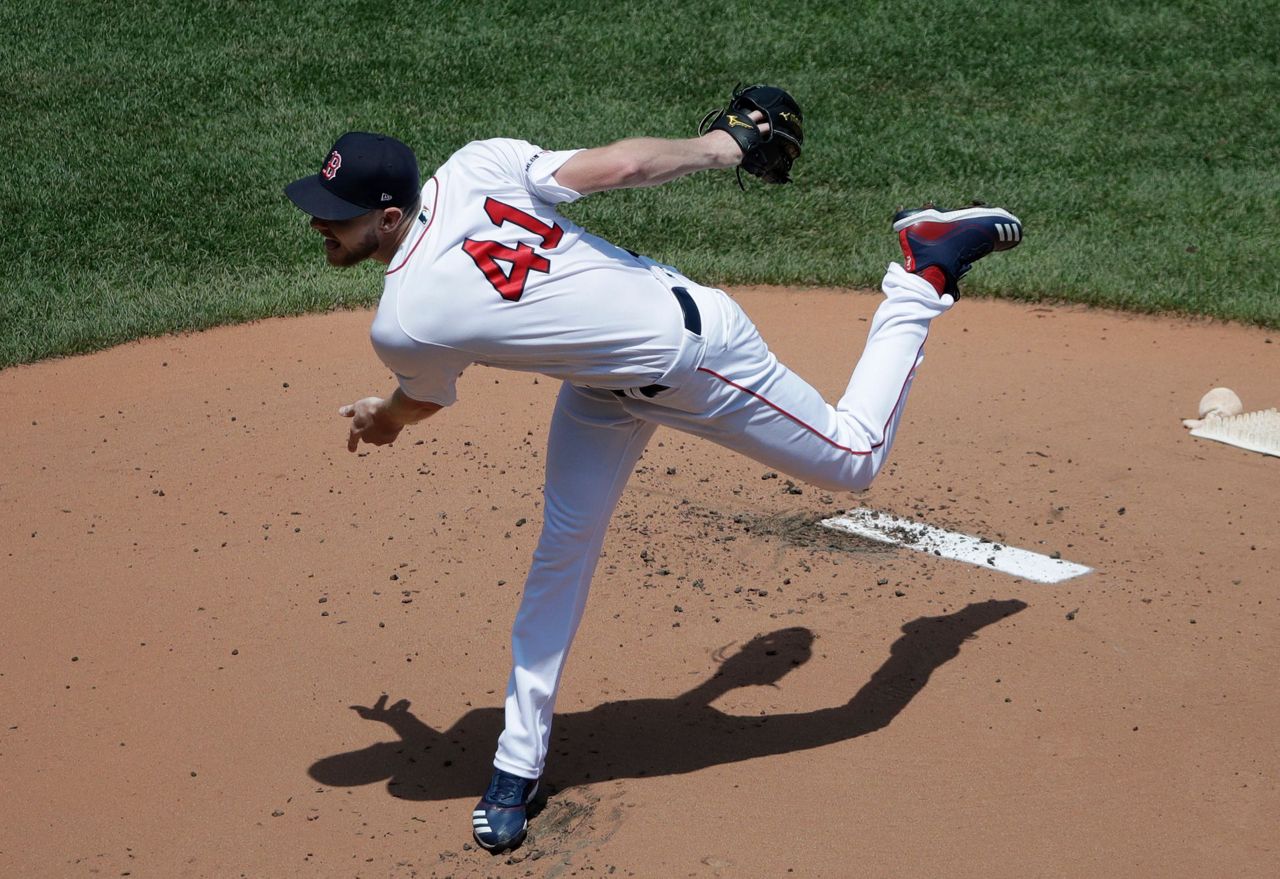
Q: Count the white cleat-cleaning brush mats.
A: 1